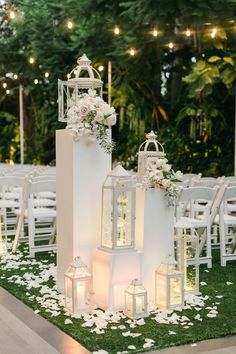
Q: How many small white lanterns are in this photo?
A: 3